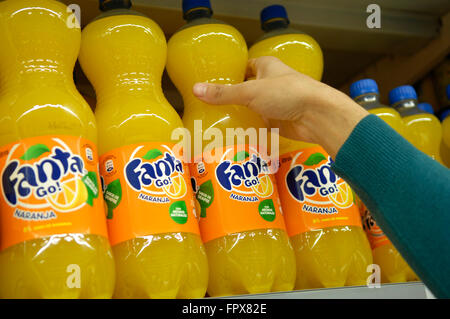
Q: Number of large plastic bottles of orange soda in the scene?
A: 4